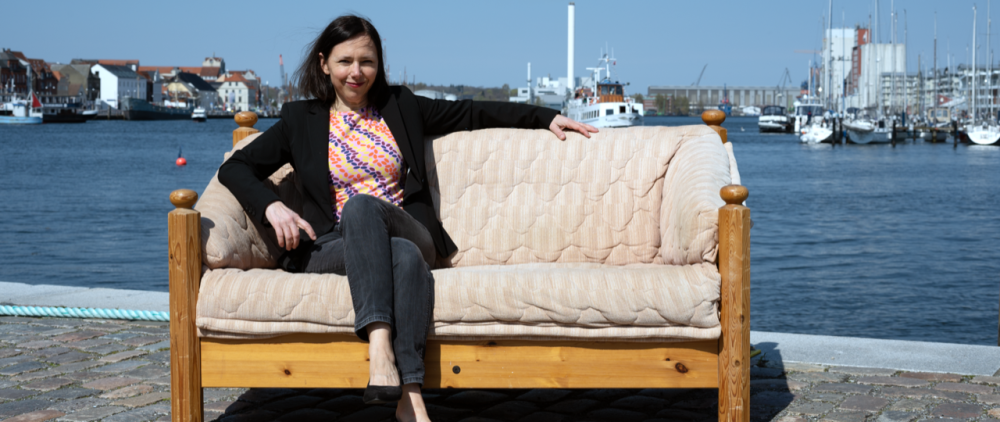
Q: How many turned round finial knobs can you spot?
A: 4